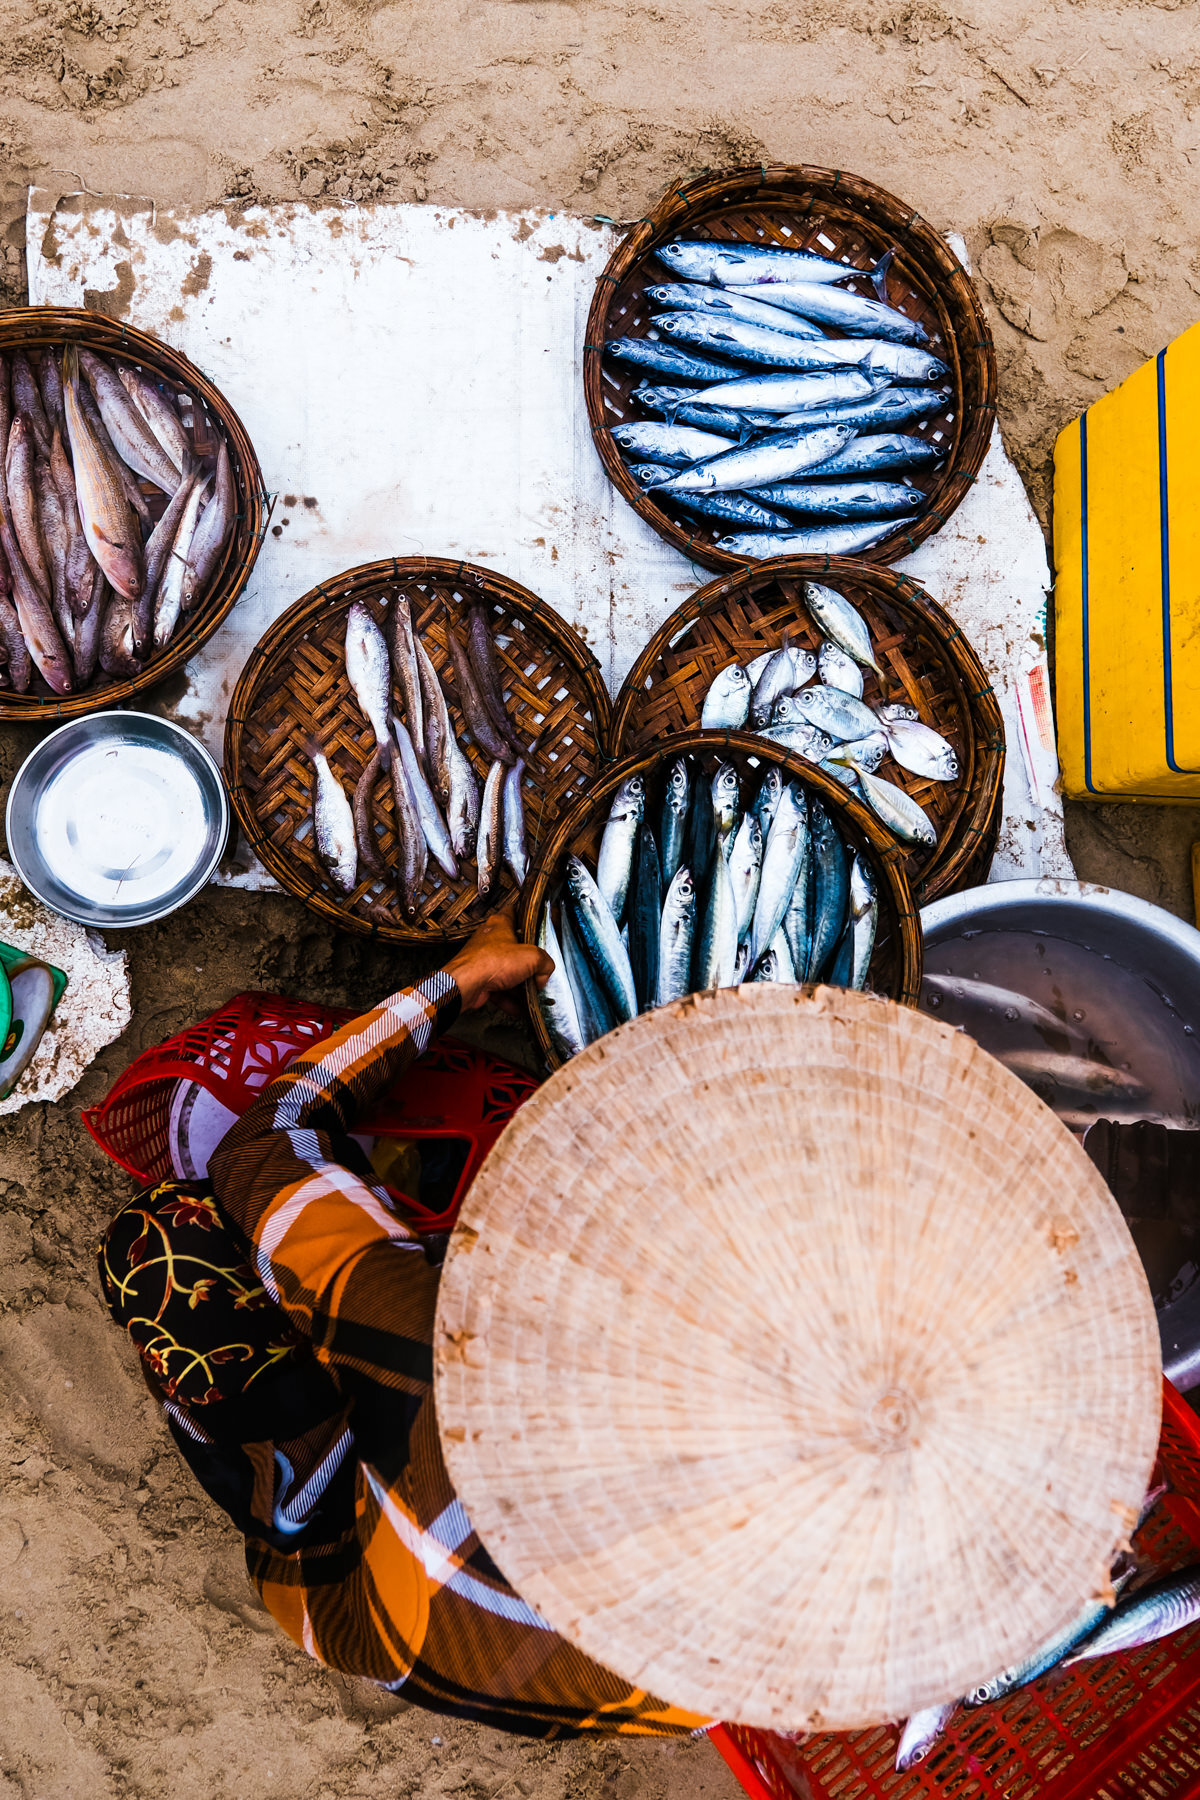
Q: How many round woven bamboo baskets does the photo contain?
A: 5